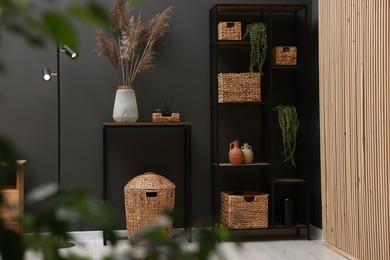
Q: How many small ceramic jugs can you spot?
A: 2